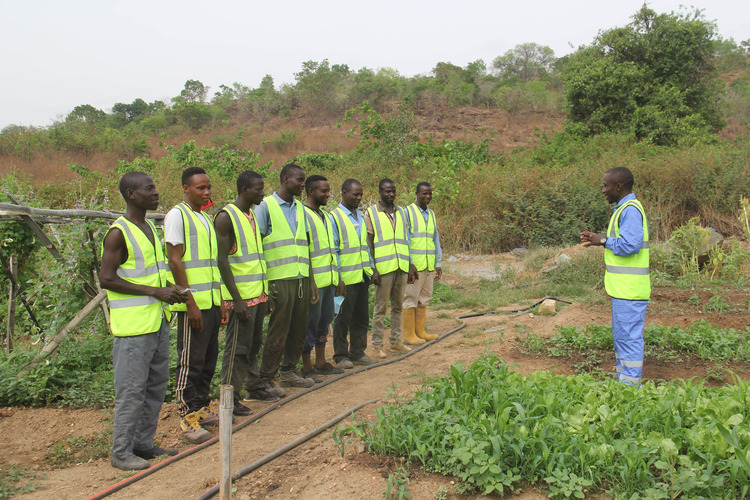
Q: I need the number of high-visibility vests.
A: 9